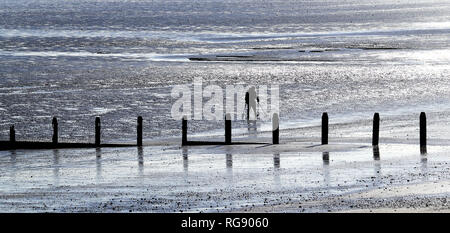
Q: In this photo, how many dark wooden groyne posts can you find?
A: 10